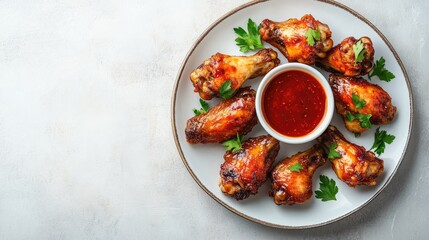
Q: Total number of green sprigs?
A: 13